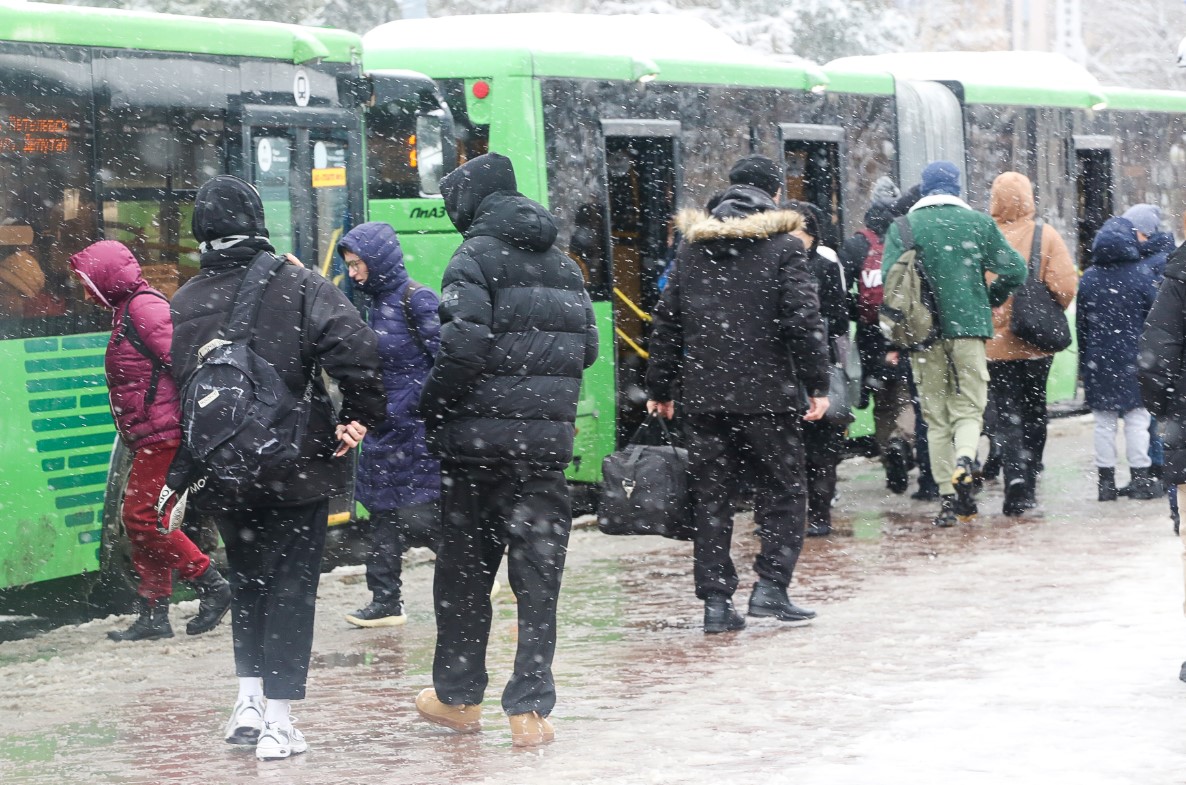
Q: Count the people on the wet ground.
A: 13